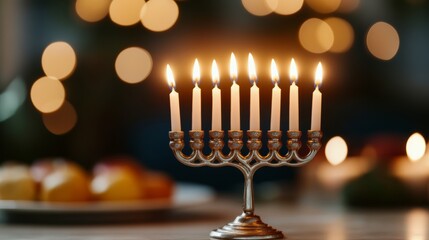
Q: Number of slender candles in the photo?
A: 8